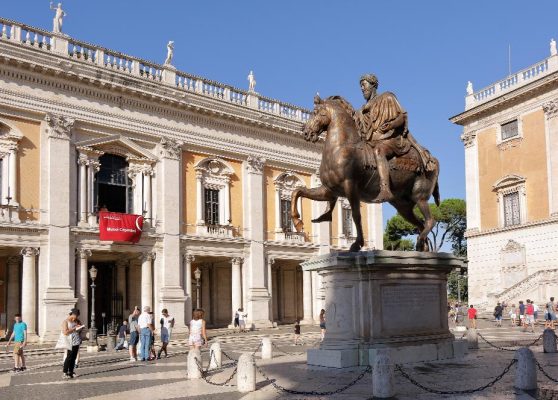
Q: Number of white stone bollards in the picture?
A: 8